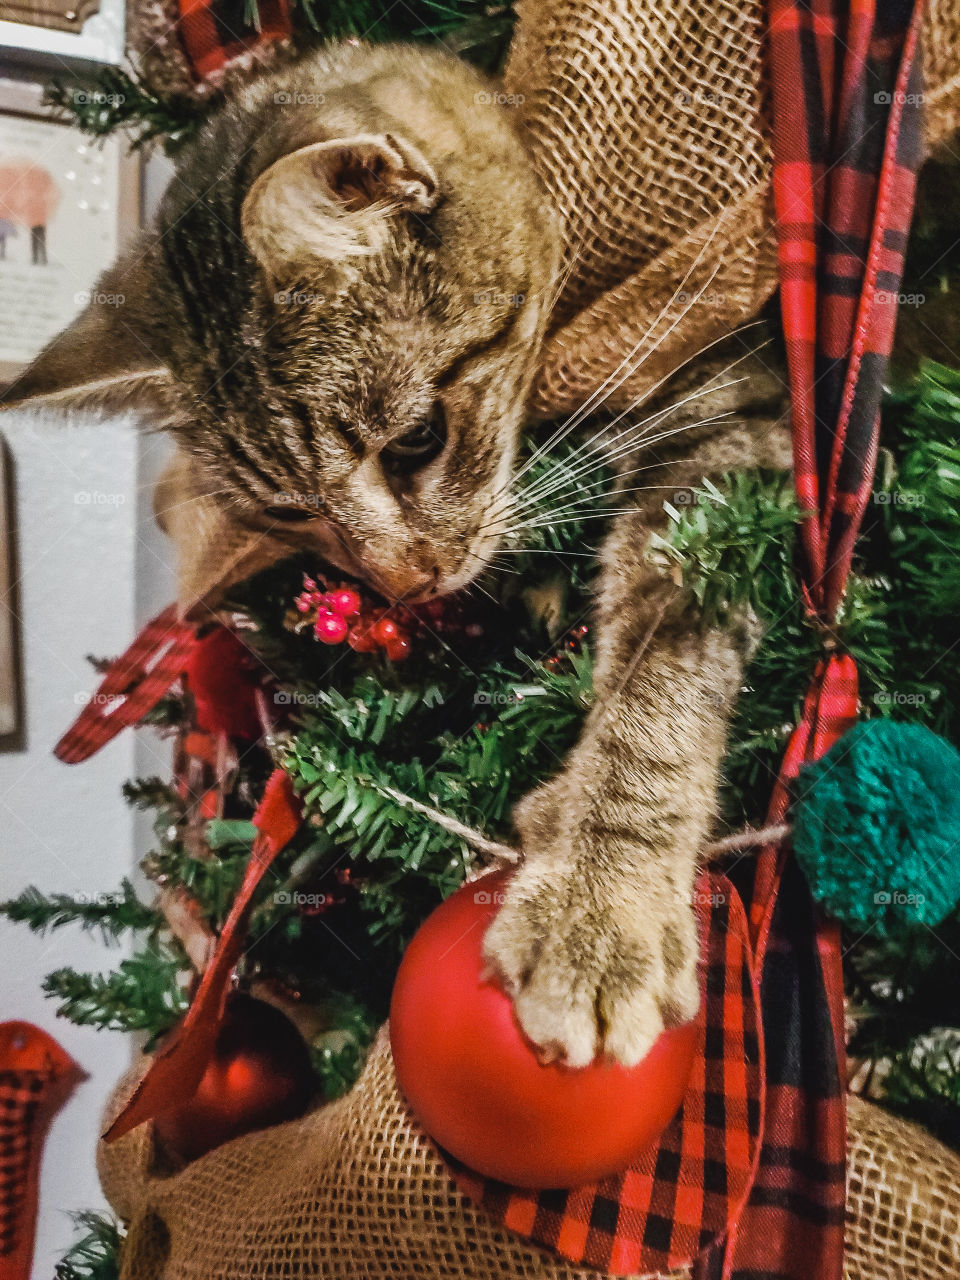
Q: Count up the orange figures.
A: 1